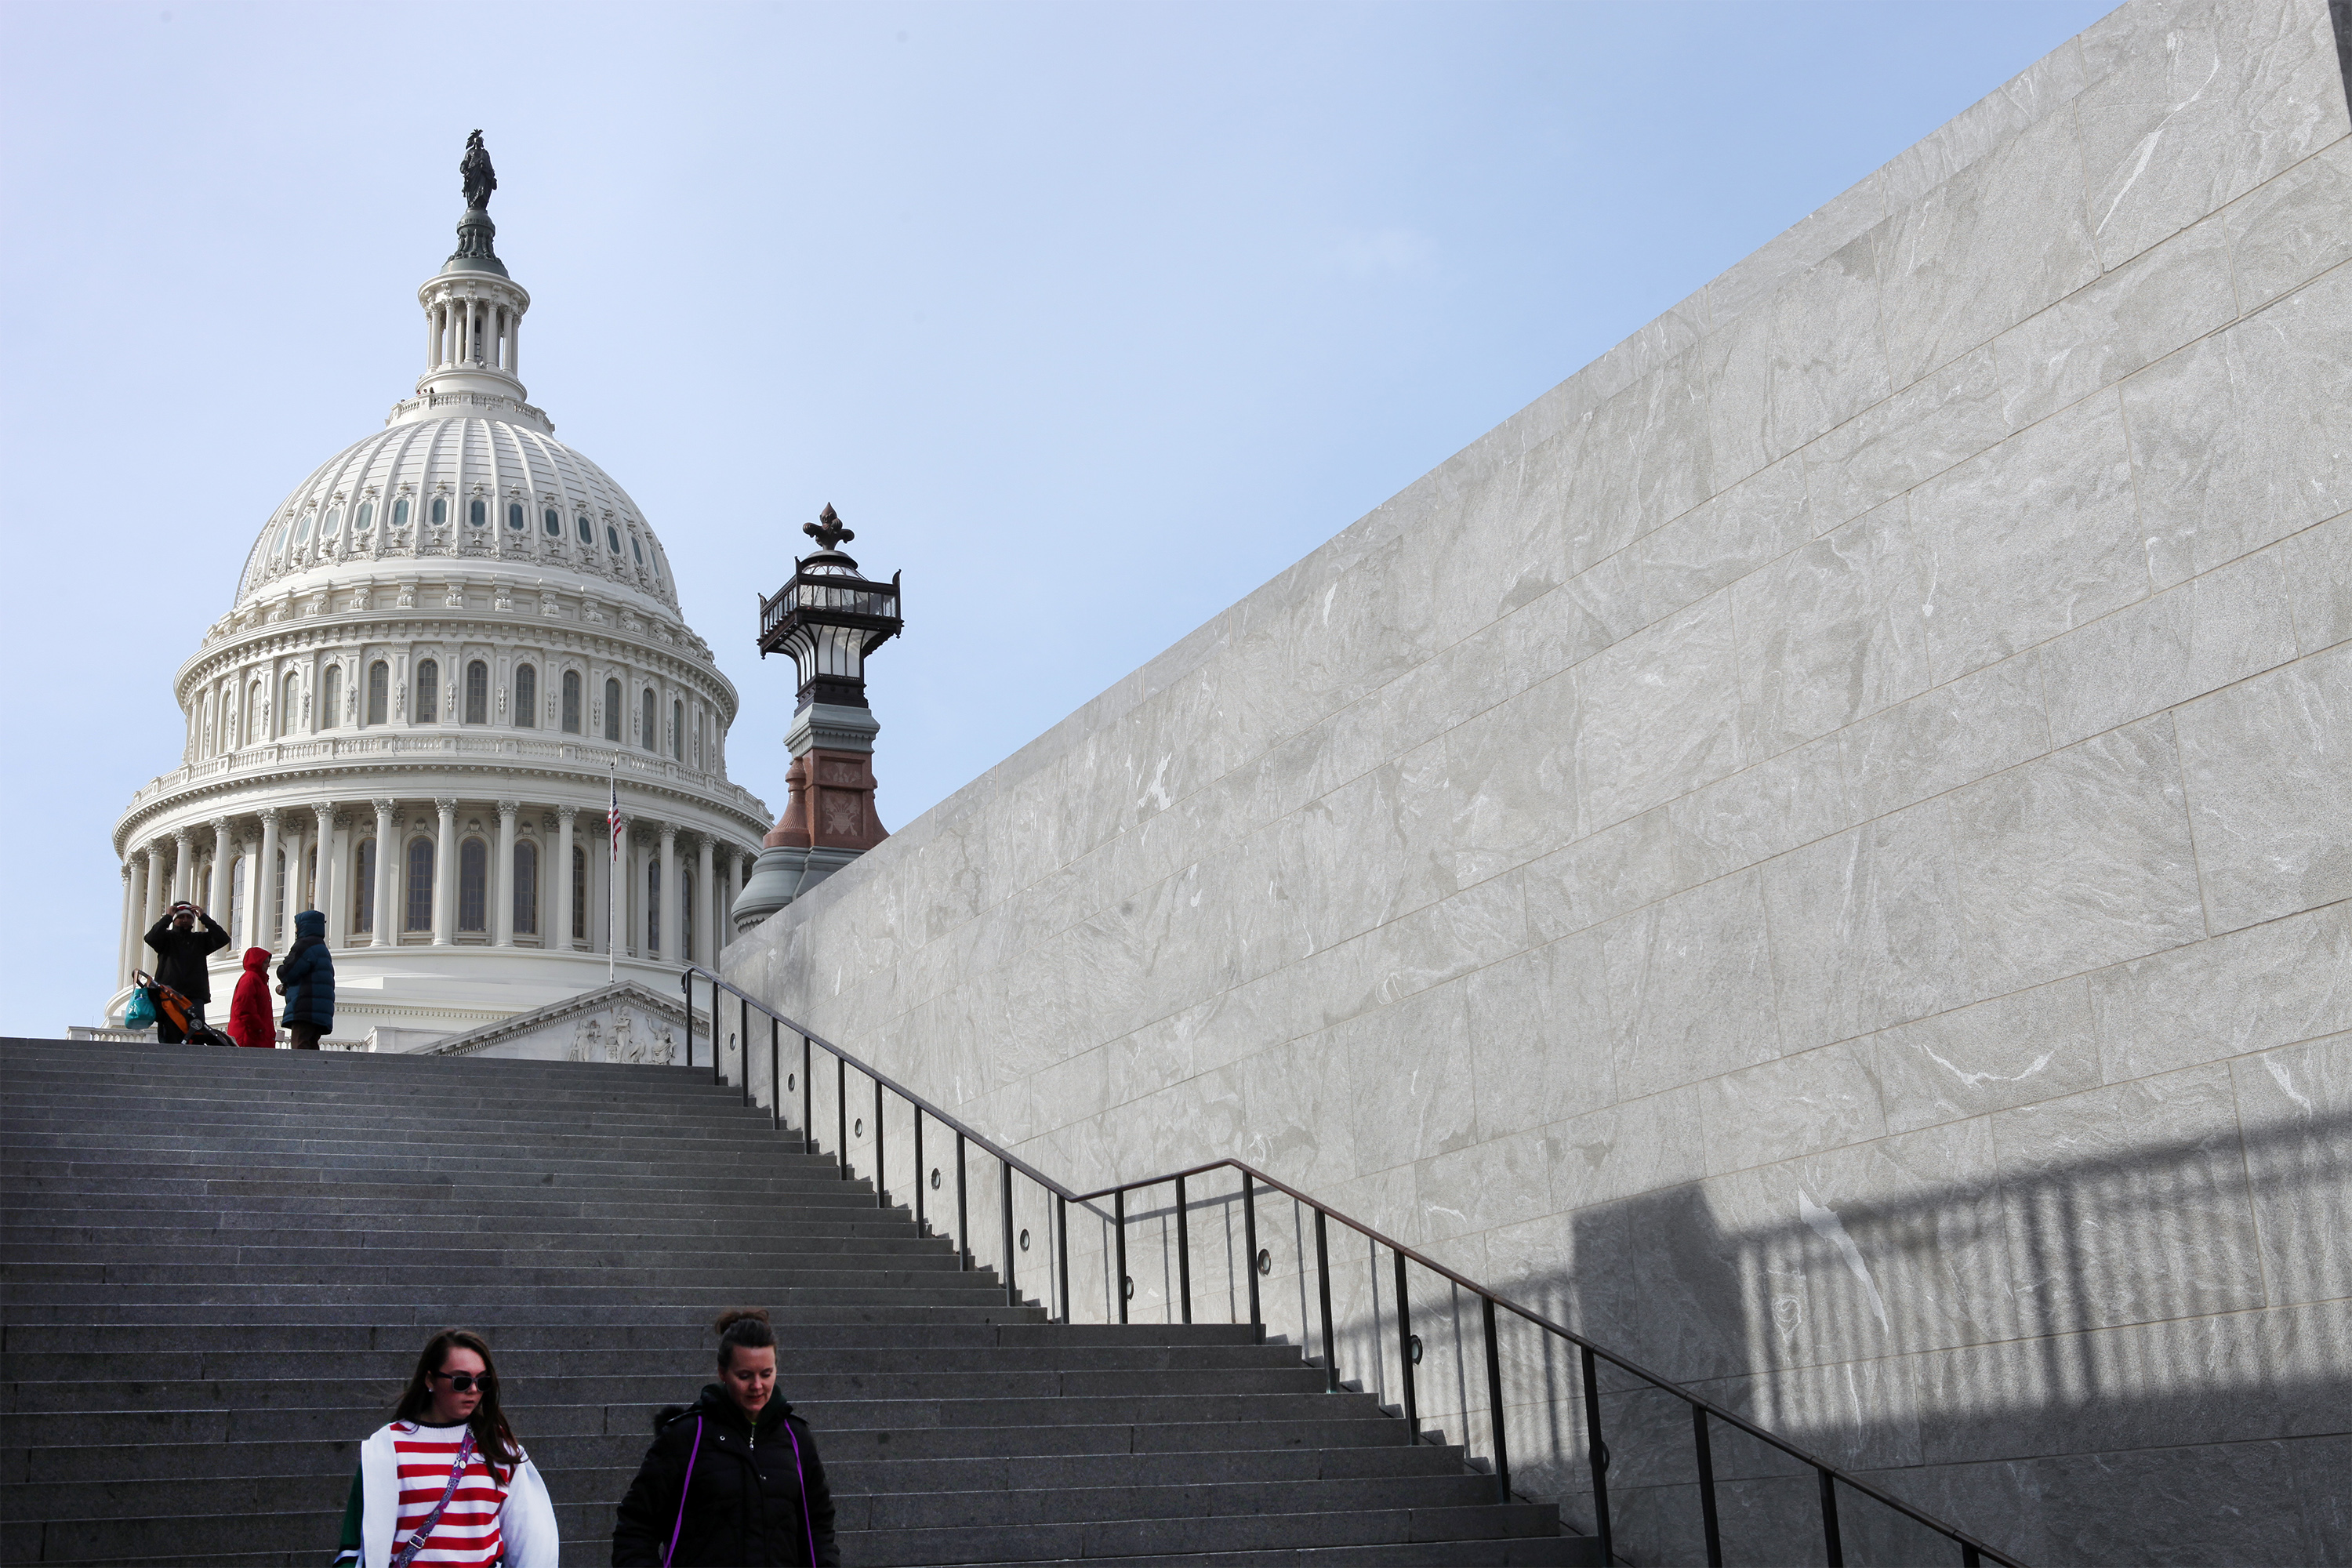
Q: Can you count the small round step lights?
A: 9